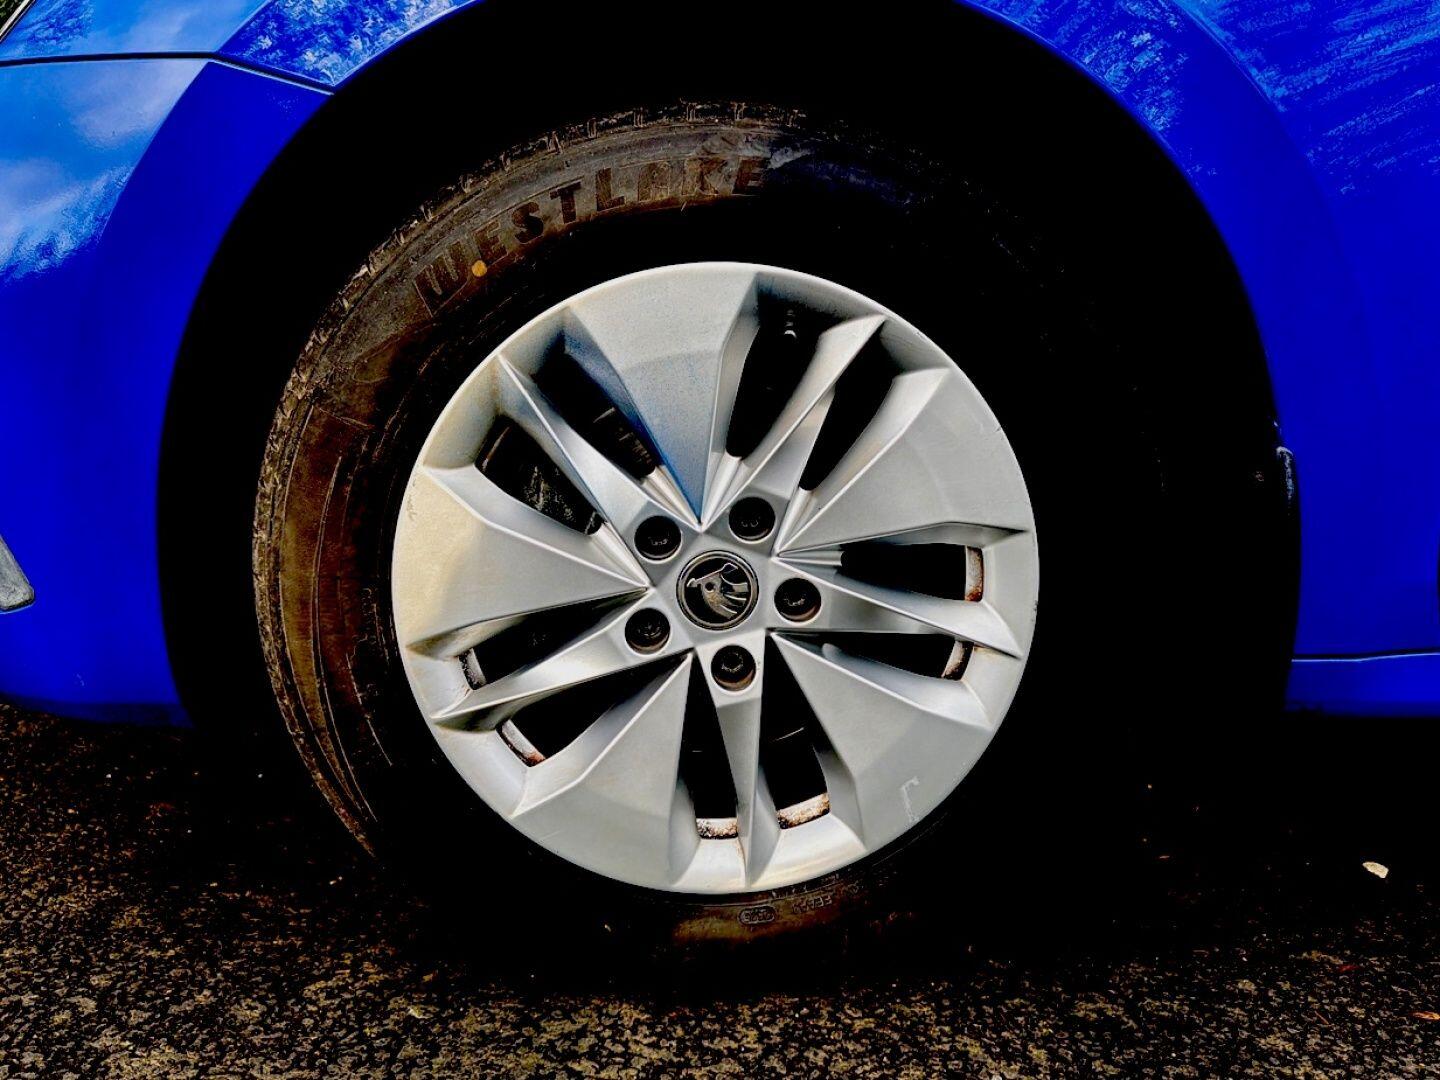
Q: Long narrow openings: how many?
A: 10